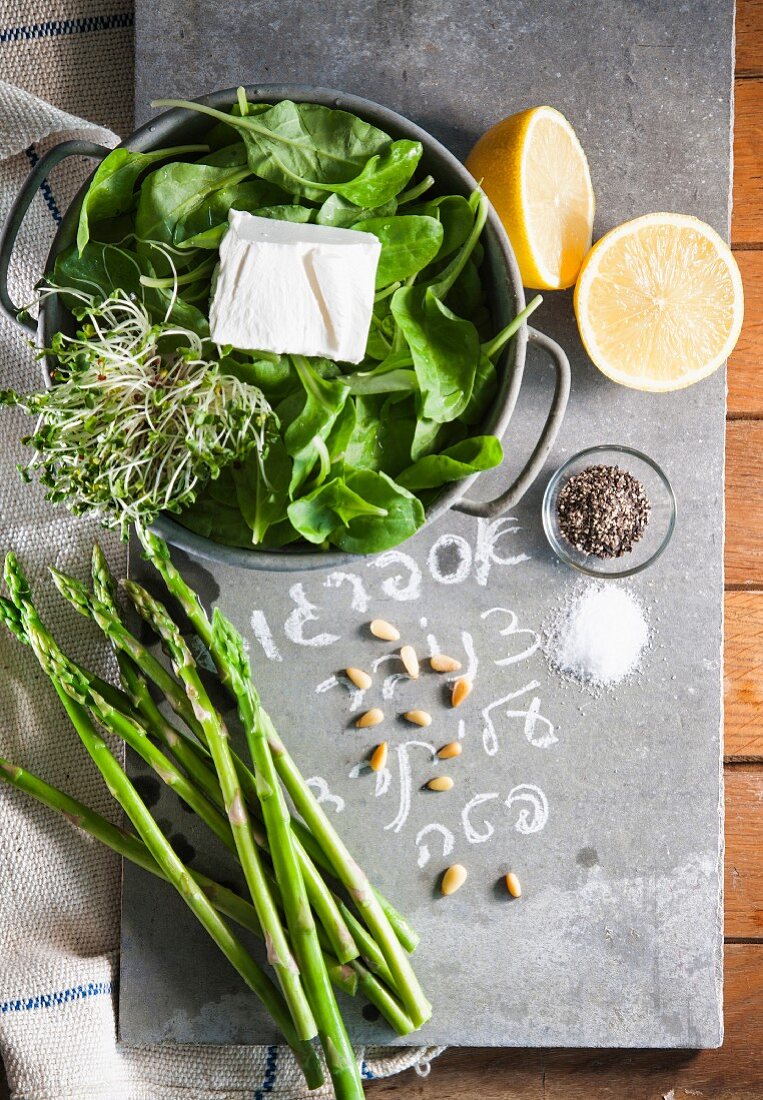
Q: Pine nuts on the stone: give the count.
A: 12